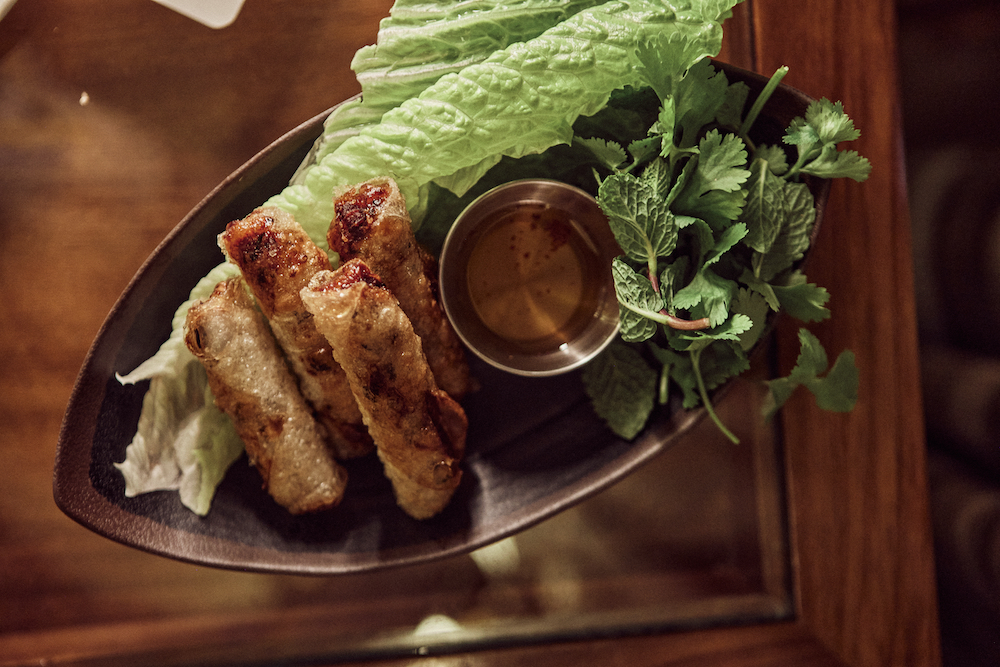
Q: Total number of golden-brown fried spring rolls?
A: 4